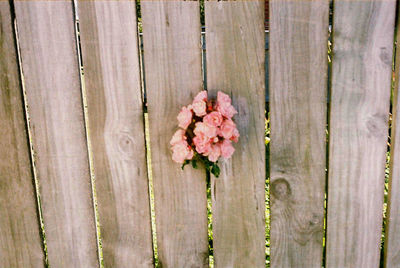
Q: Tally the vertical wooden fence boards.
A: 8